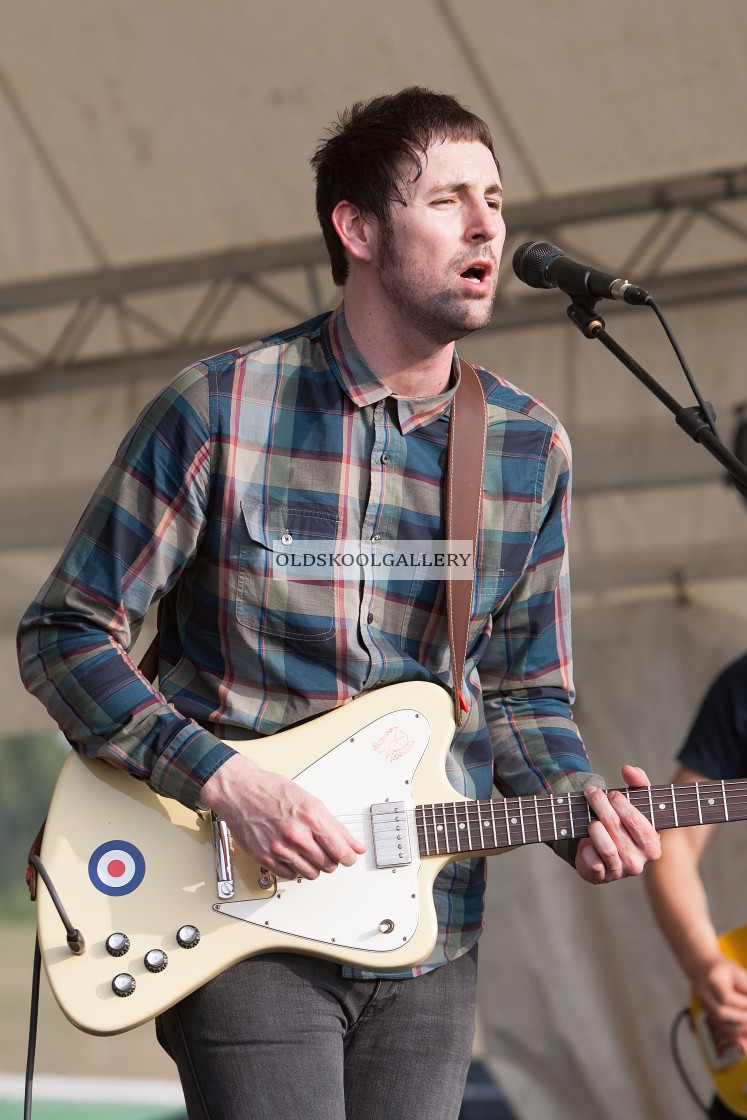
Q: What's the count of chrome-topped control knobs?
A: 4